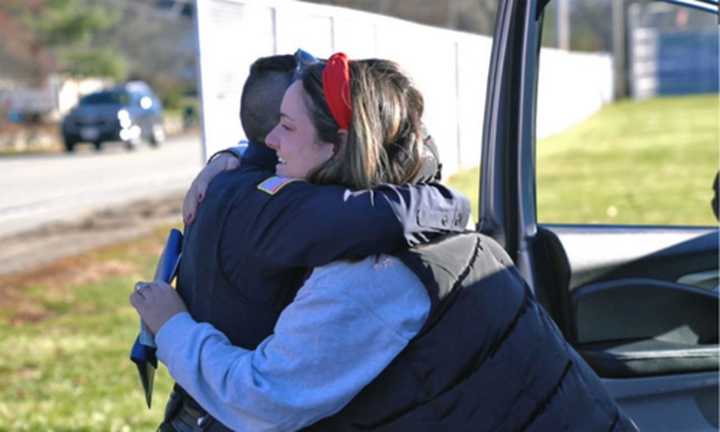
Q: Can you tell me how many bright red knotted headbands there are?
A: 1